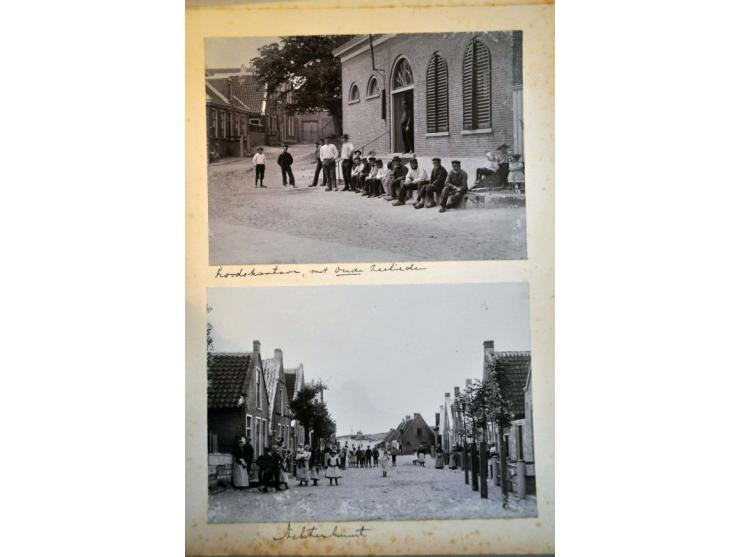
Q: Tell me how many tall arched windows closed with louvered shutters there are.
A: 2